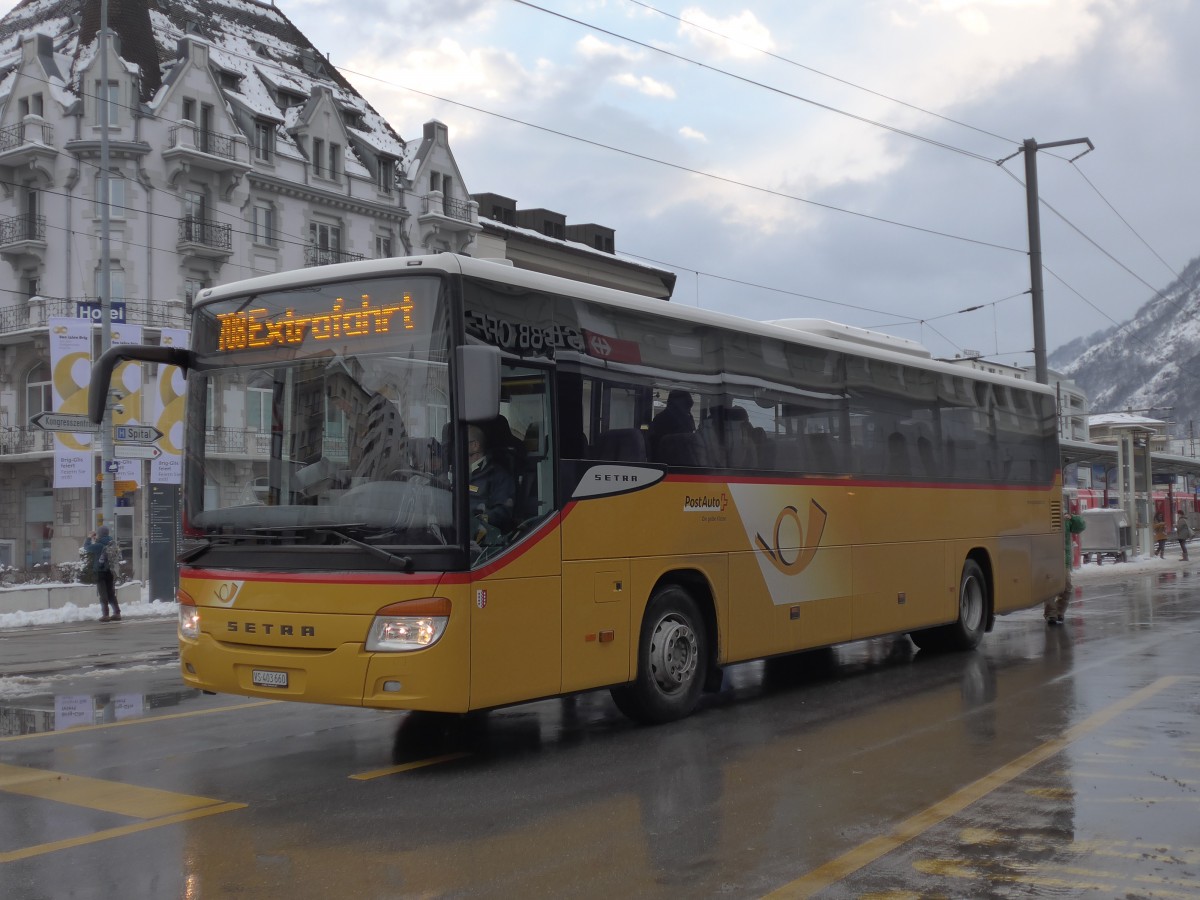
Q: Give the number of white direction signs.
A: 3